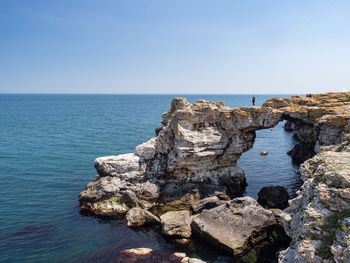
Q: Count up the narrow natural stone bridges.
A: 1